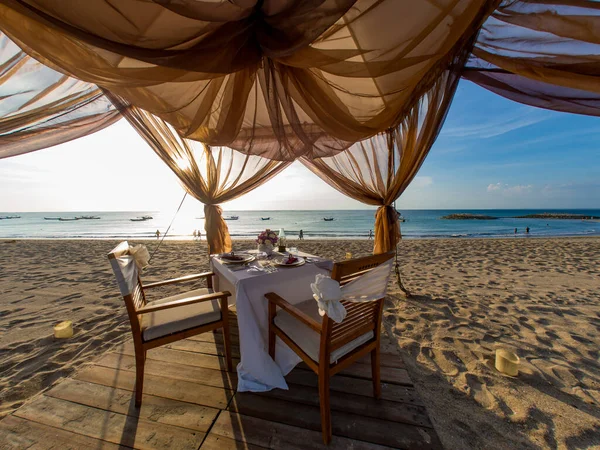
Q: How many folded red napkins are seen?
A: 2